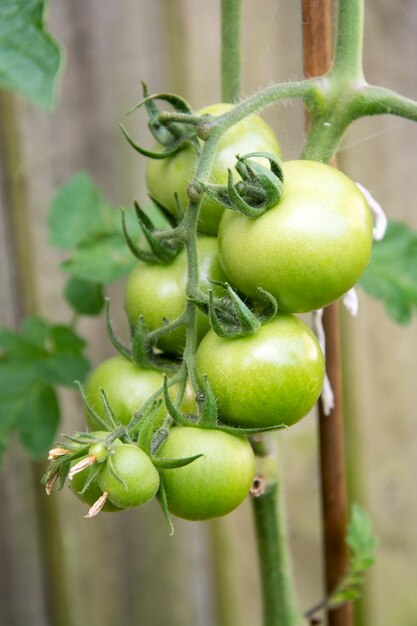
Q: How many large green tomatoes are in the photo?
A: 6